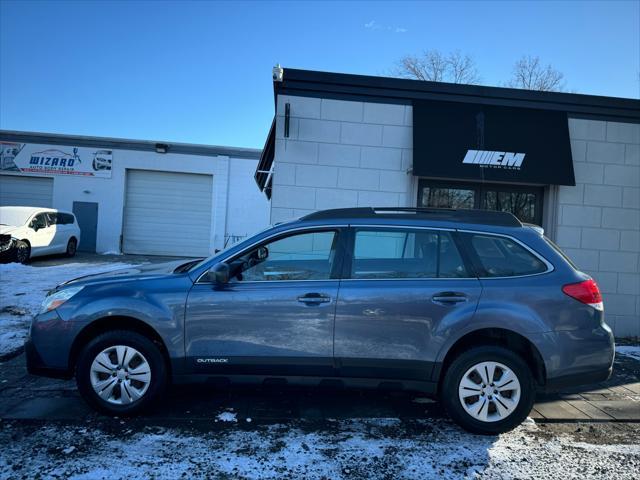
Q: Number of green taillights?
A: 0